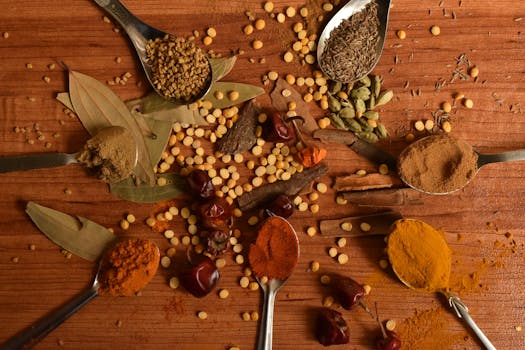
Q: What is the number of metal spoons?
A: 7